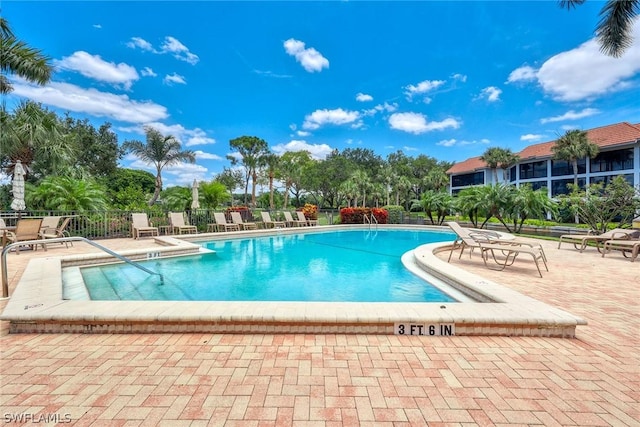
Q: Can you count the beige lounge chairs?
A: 11